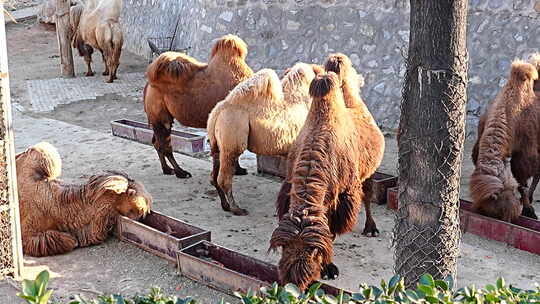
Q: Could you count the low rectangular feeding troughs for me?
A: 5